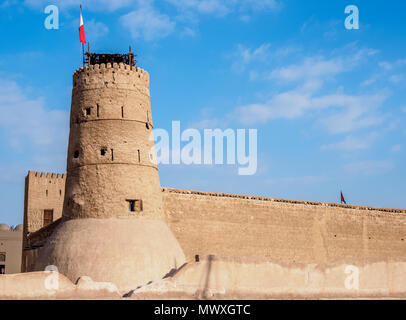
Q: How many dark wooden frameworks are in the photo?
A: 1